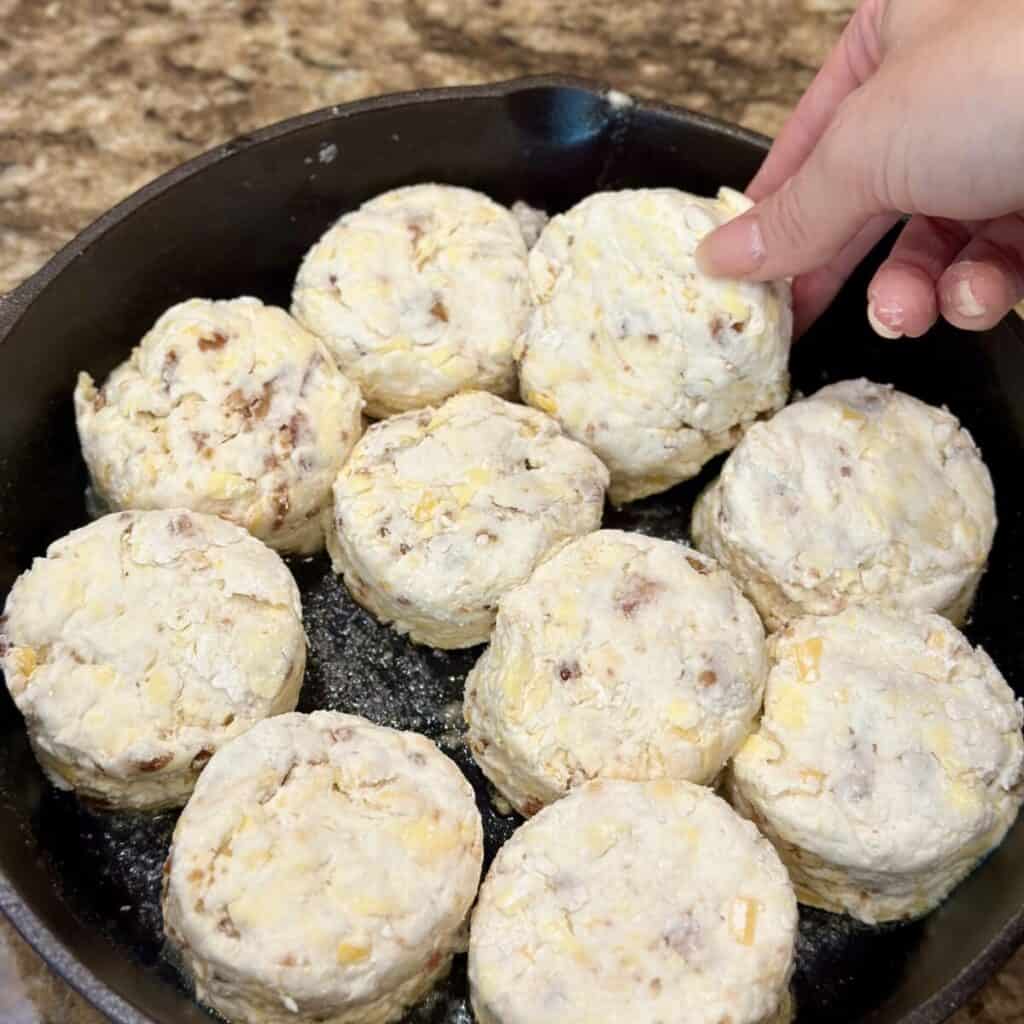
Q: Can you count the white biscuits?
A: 10